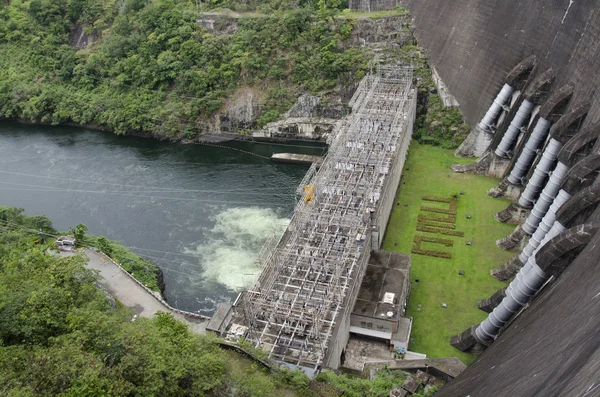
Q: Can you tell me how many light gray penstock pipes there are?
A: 8